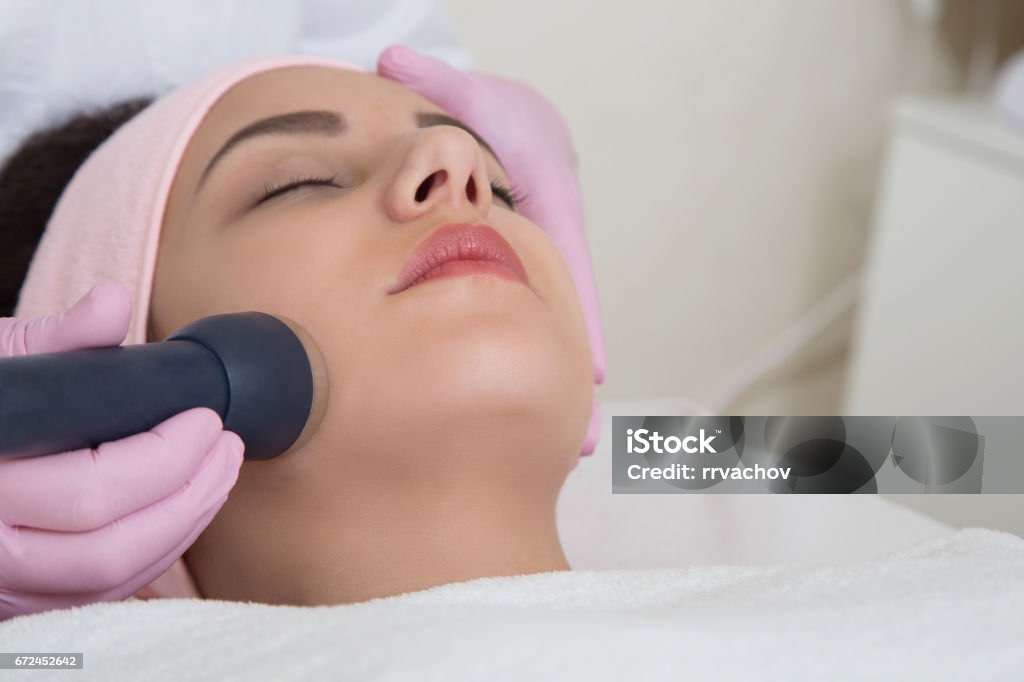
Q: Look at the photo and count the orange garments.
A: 0